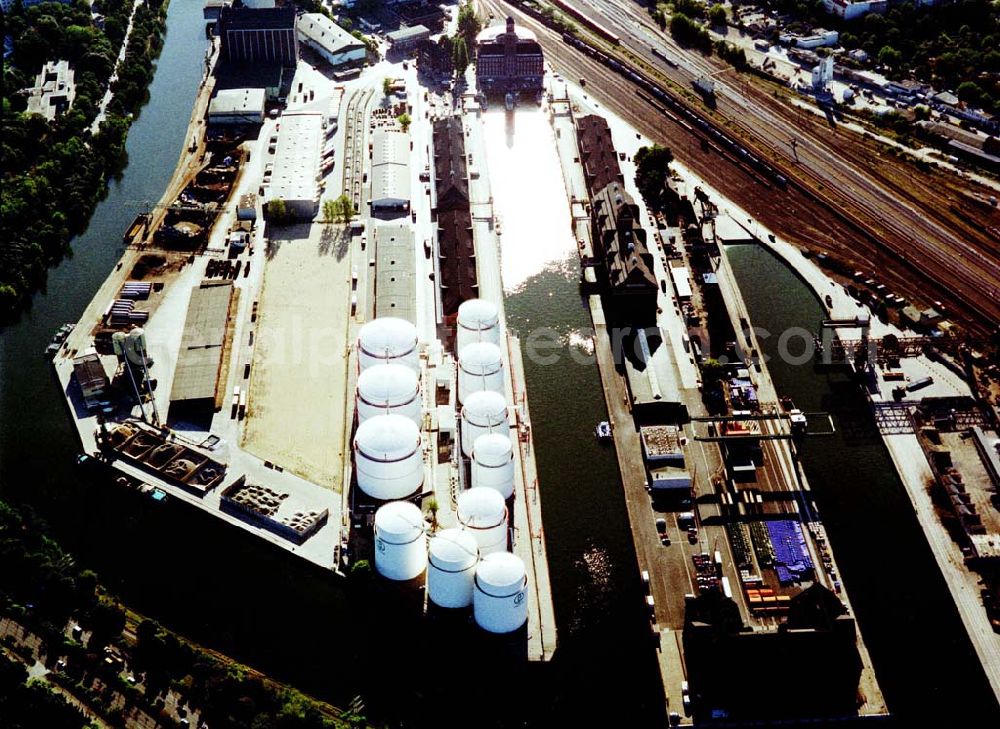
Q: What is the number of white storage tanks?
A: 11